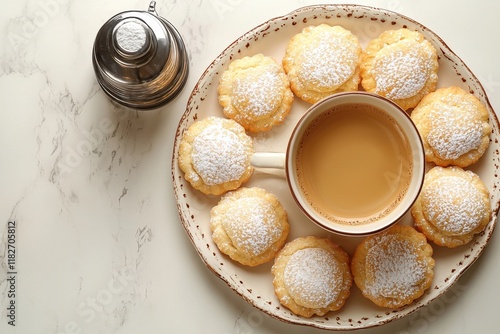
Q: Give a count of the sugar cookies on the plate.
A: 9